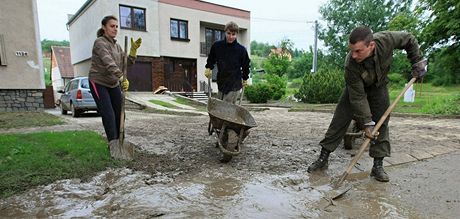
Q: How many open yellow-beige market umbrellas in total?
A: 0